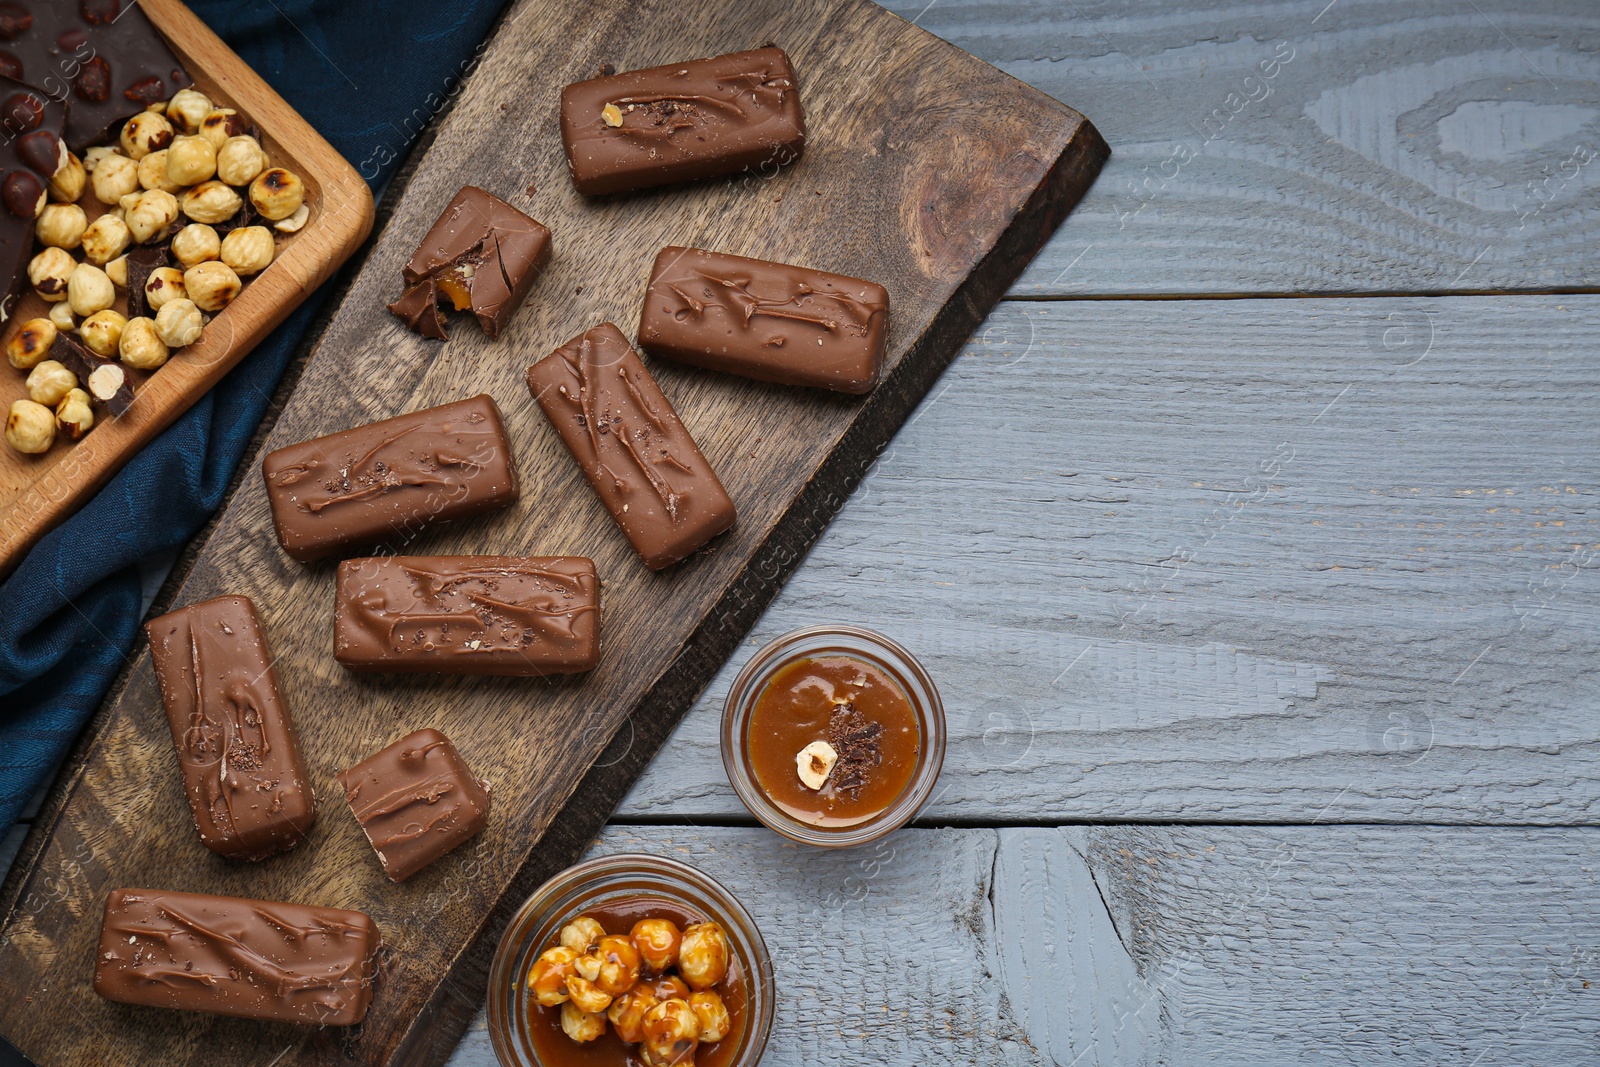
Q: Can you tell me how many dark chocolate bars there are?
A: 2